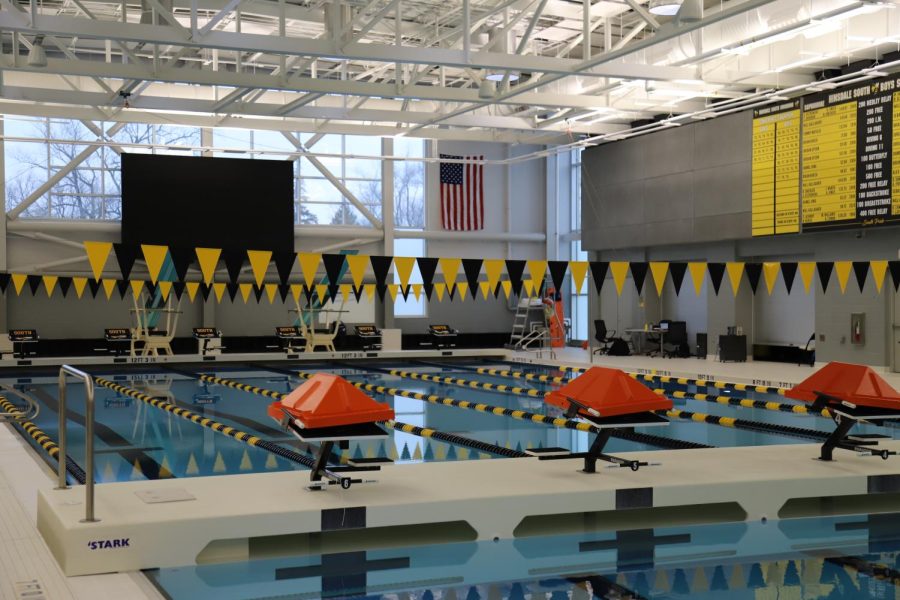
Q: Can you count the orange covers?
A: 3